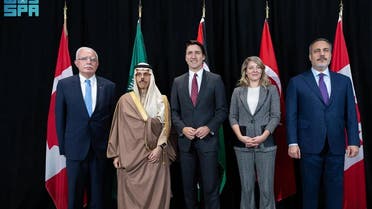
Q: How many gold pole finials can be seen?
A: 5